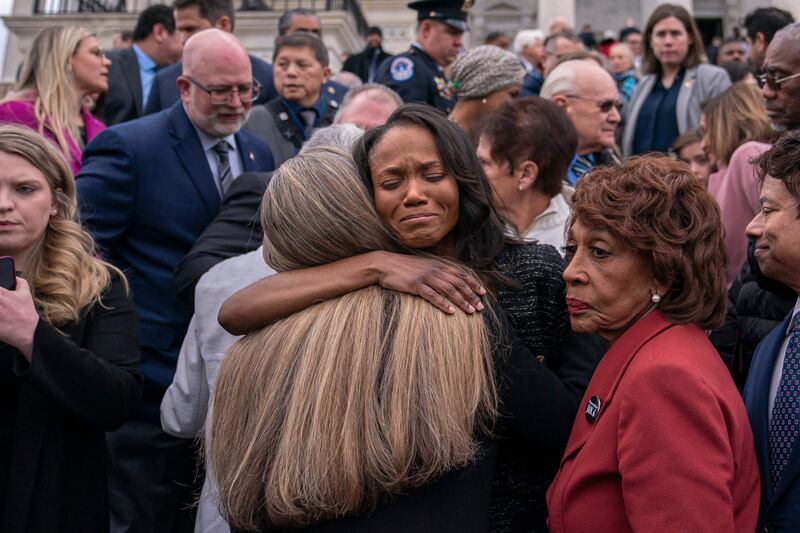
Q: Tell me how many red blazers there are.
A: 1